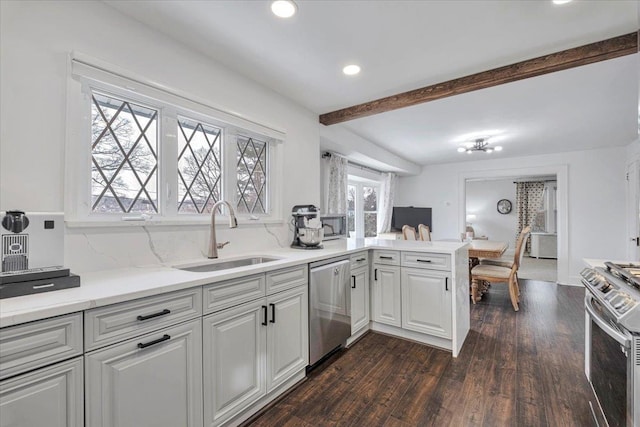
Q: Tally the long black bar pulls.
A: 10